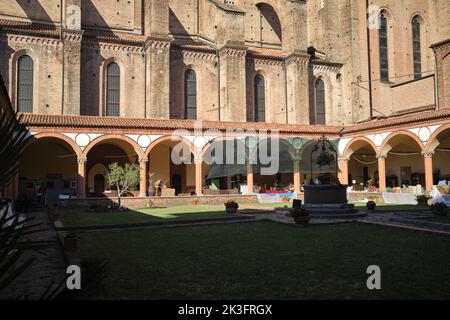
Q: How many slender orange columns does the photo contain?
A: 8